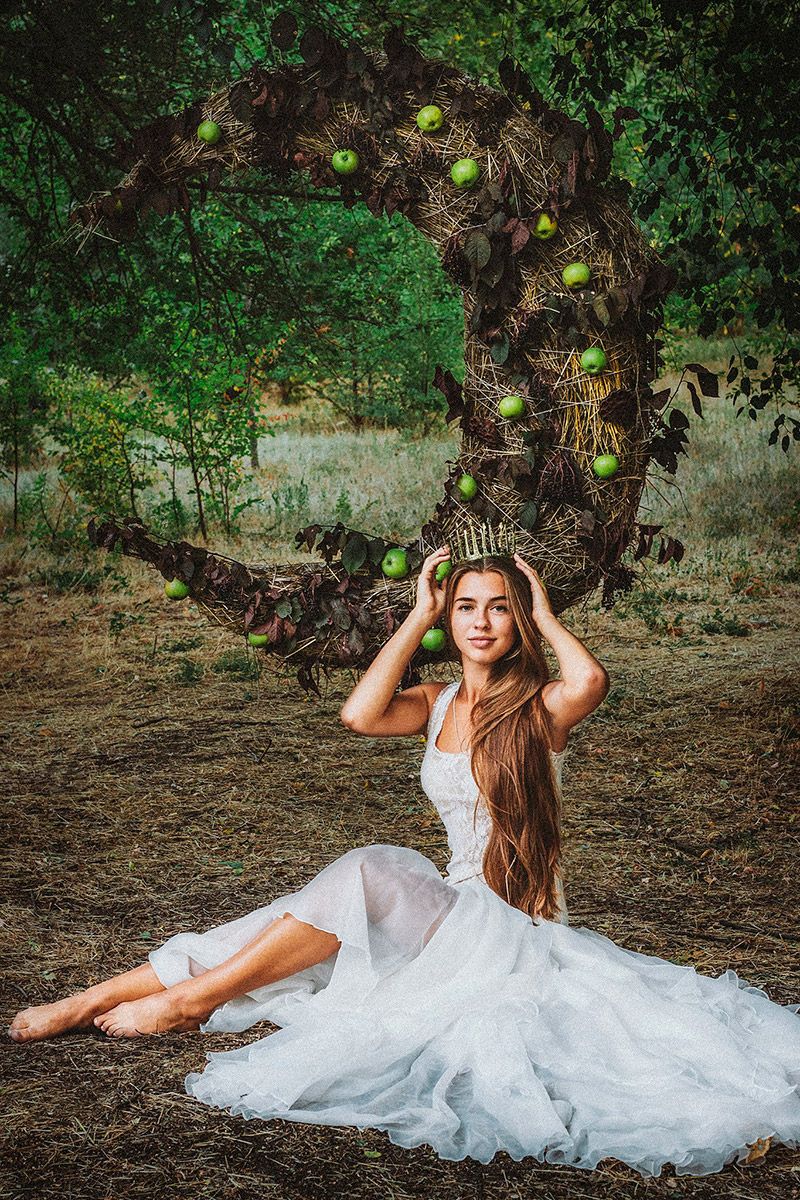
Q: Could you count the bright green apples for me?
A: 15